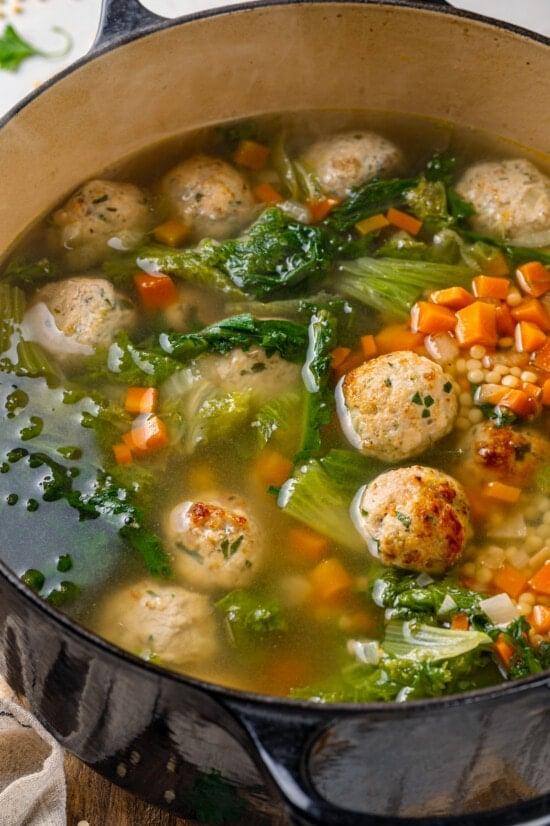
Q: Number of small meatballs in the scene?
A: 11